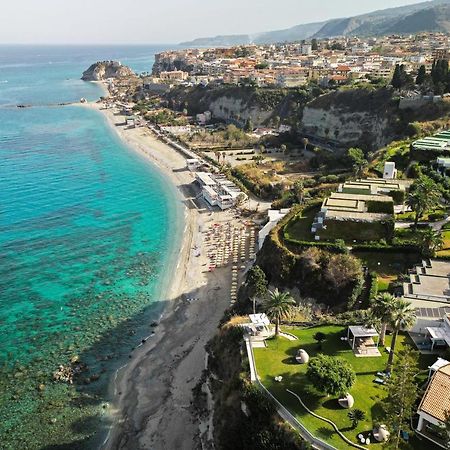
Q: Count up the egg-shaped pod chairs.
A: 3